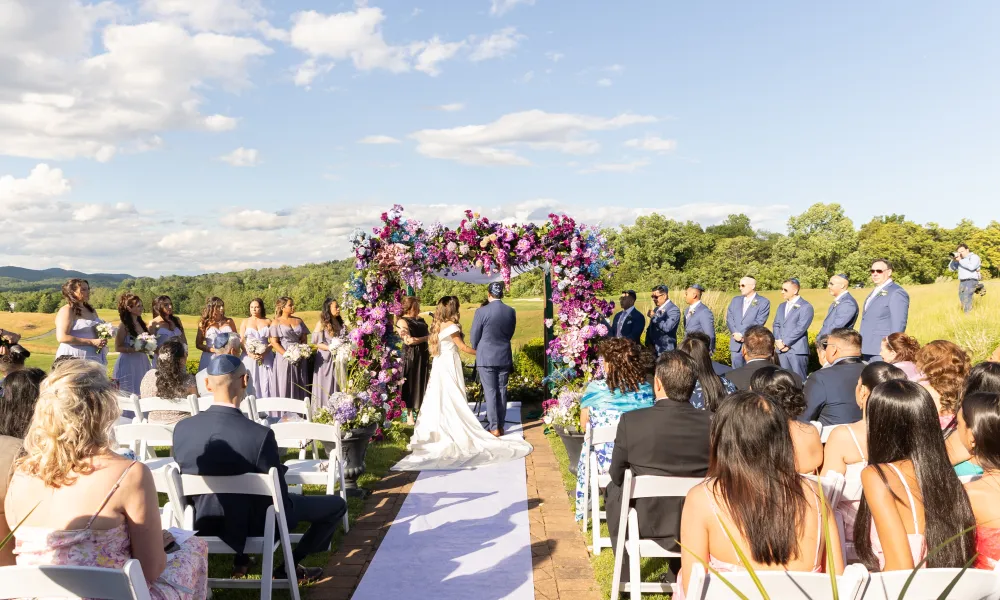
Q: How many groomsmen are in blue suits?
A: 7